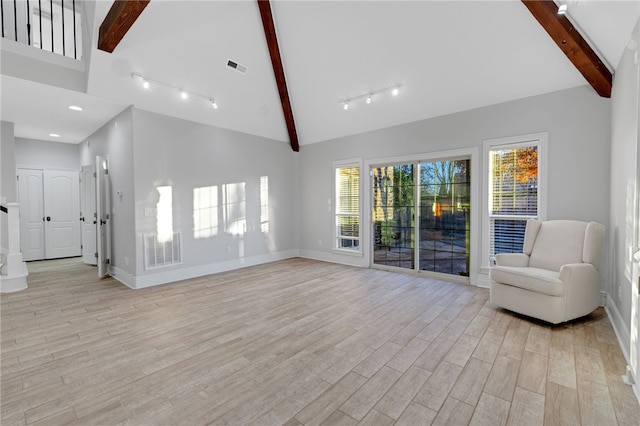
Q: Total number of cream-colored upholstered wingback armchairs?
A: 1